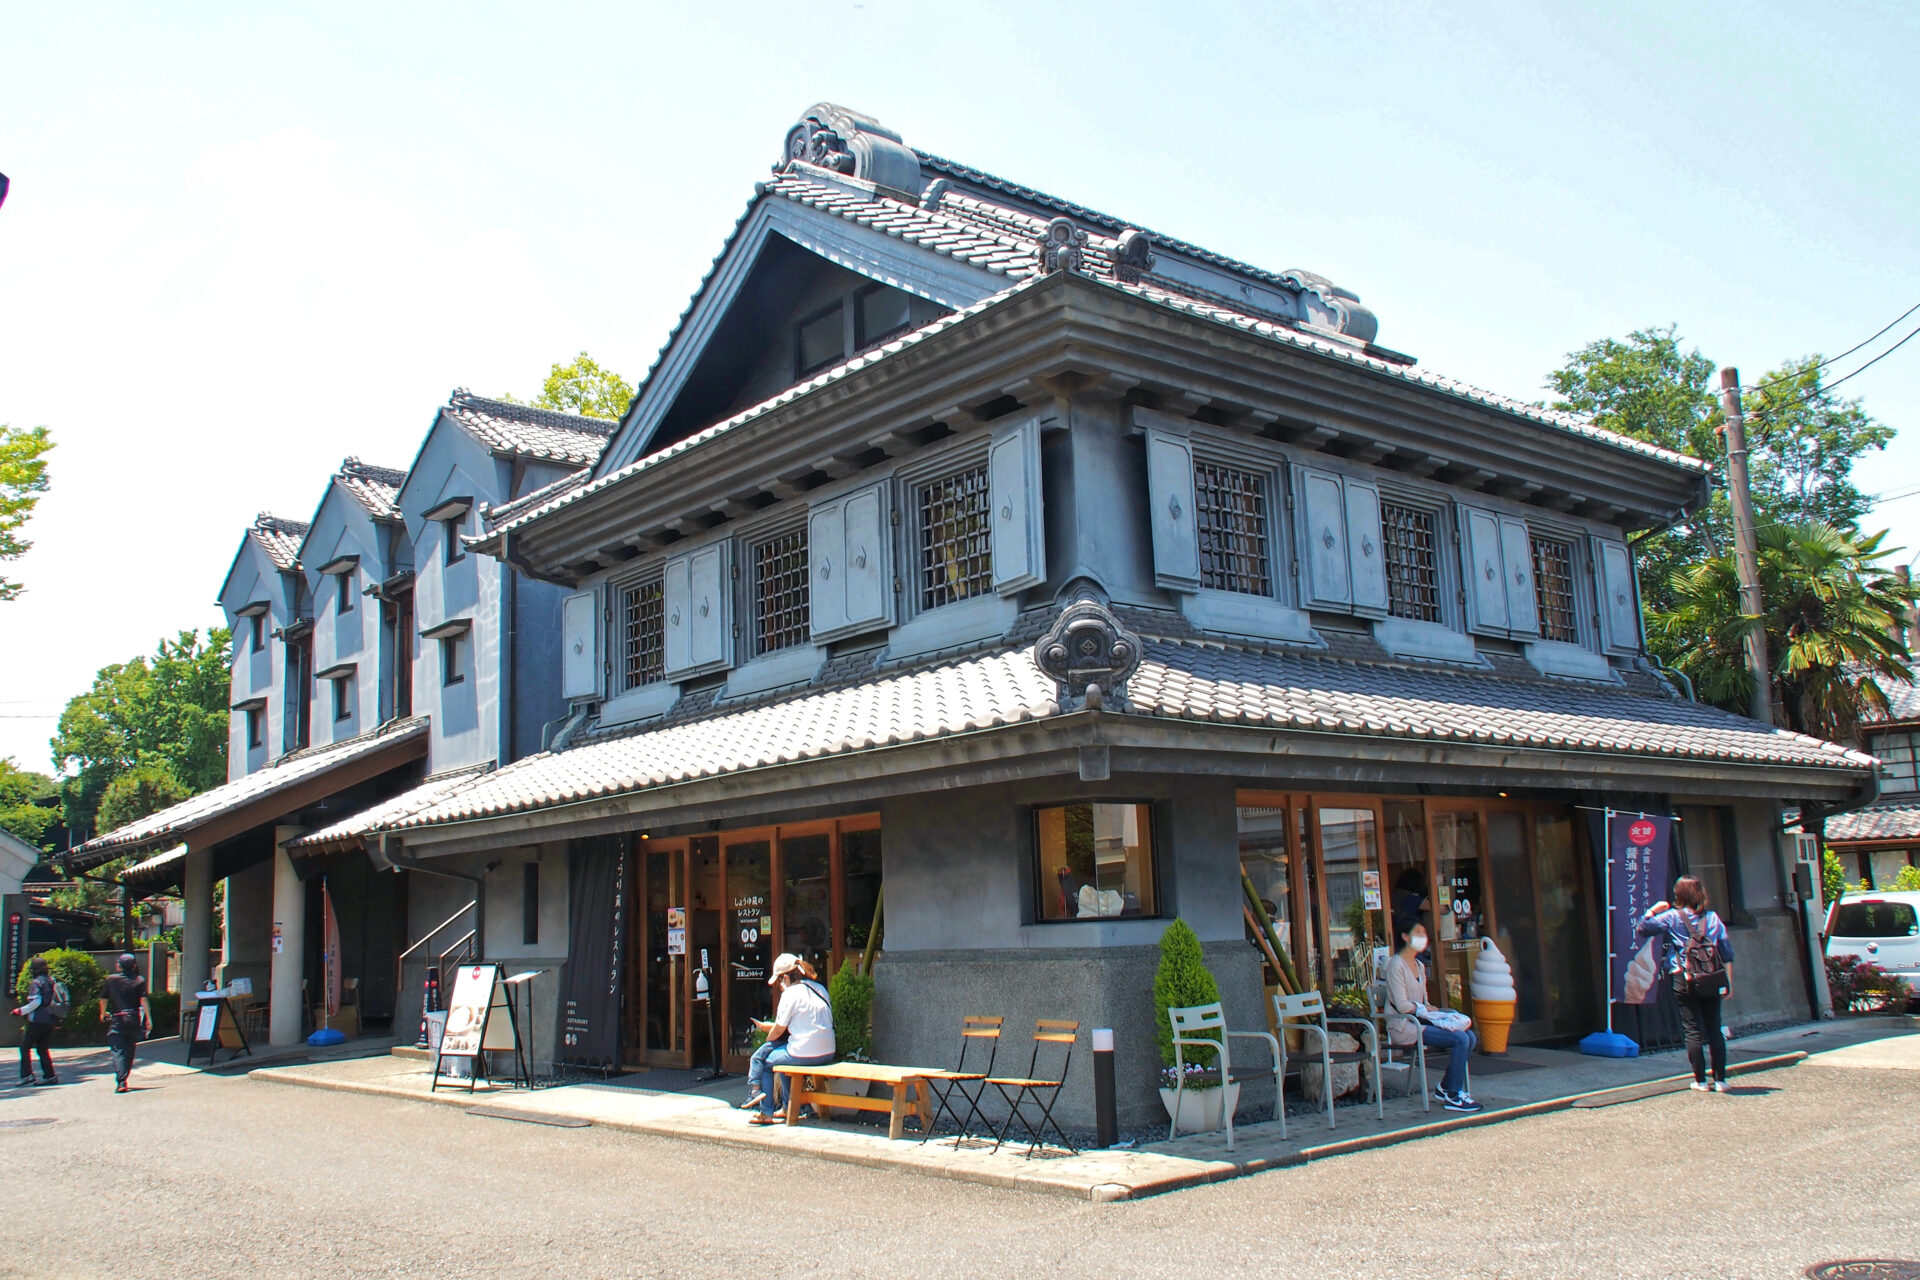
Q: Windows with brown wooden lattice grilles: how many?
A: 6